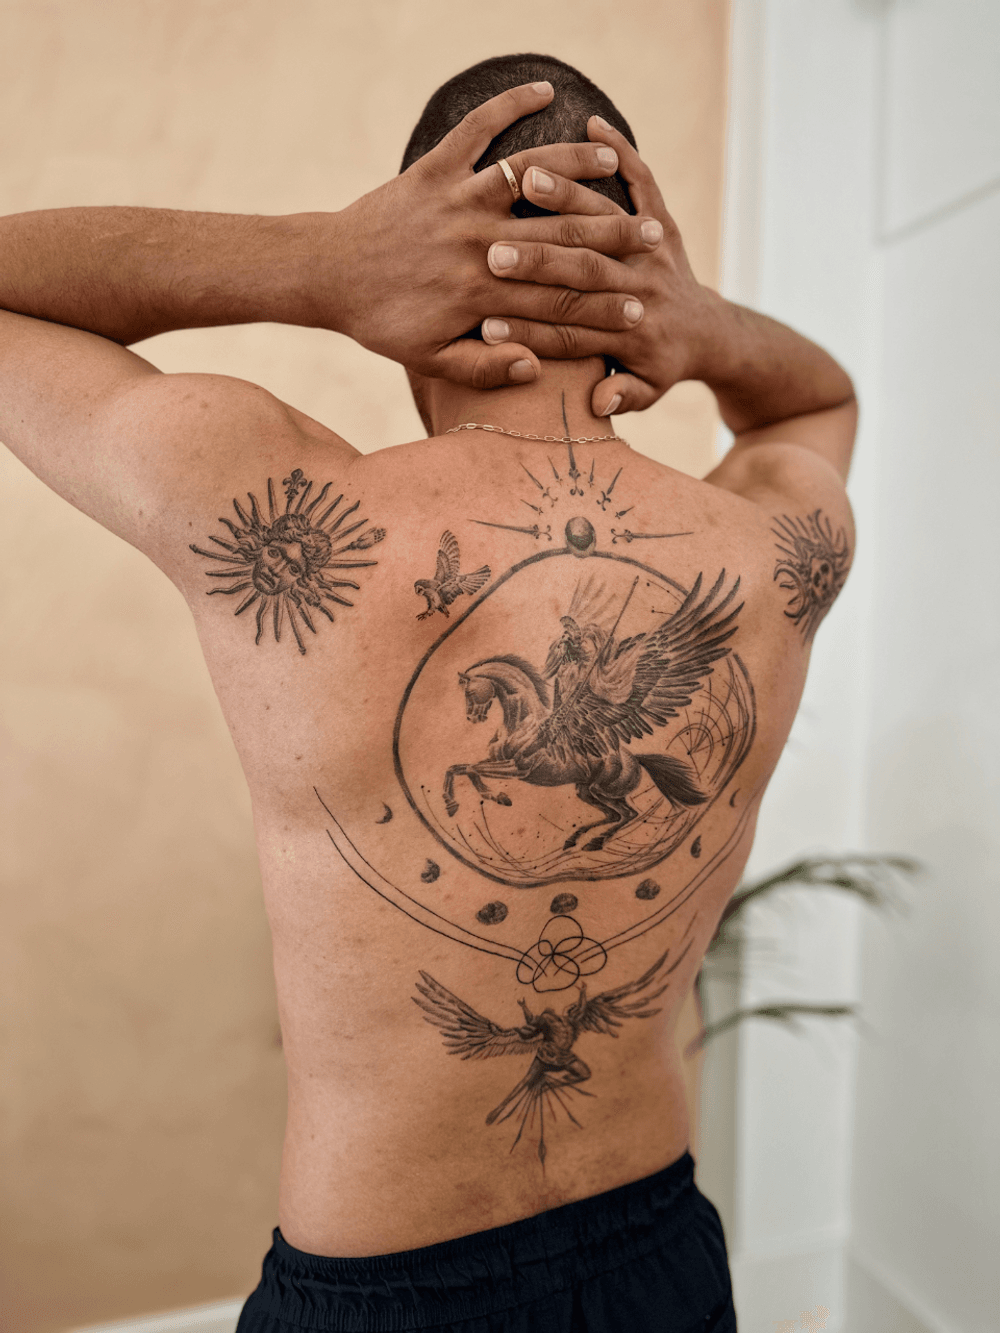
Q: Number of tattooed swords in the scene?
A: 9